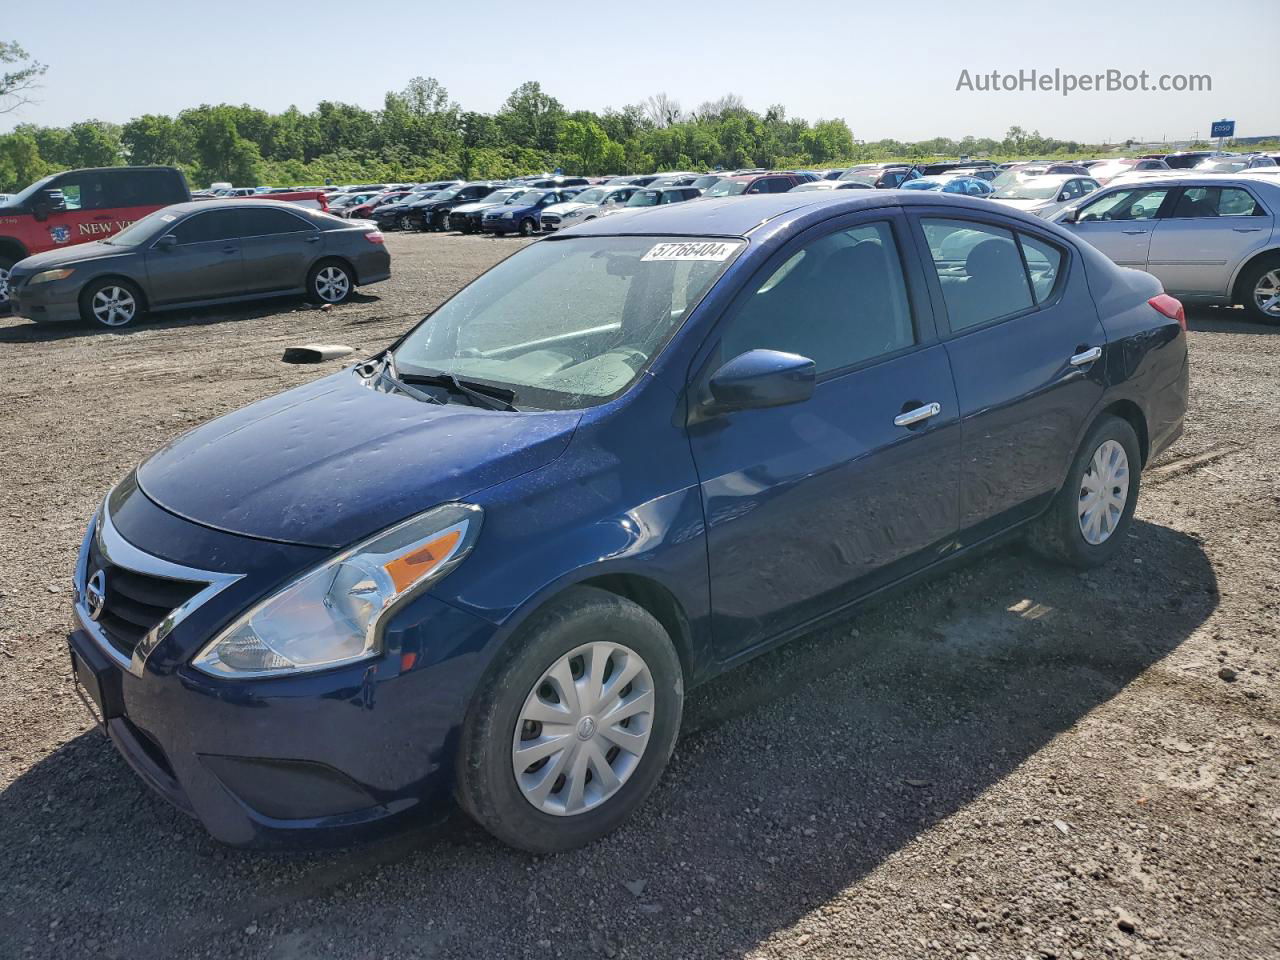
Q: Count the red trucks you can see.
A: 1